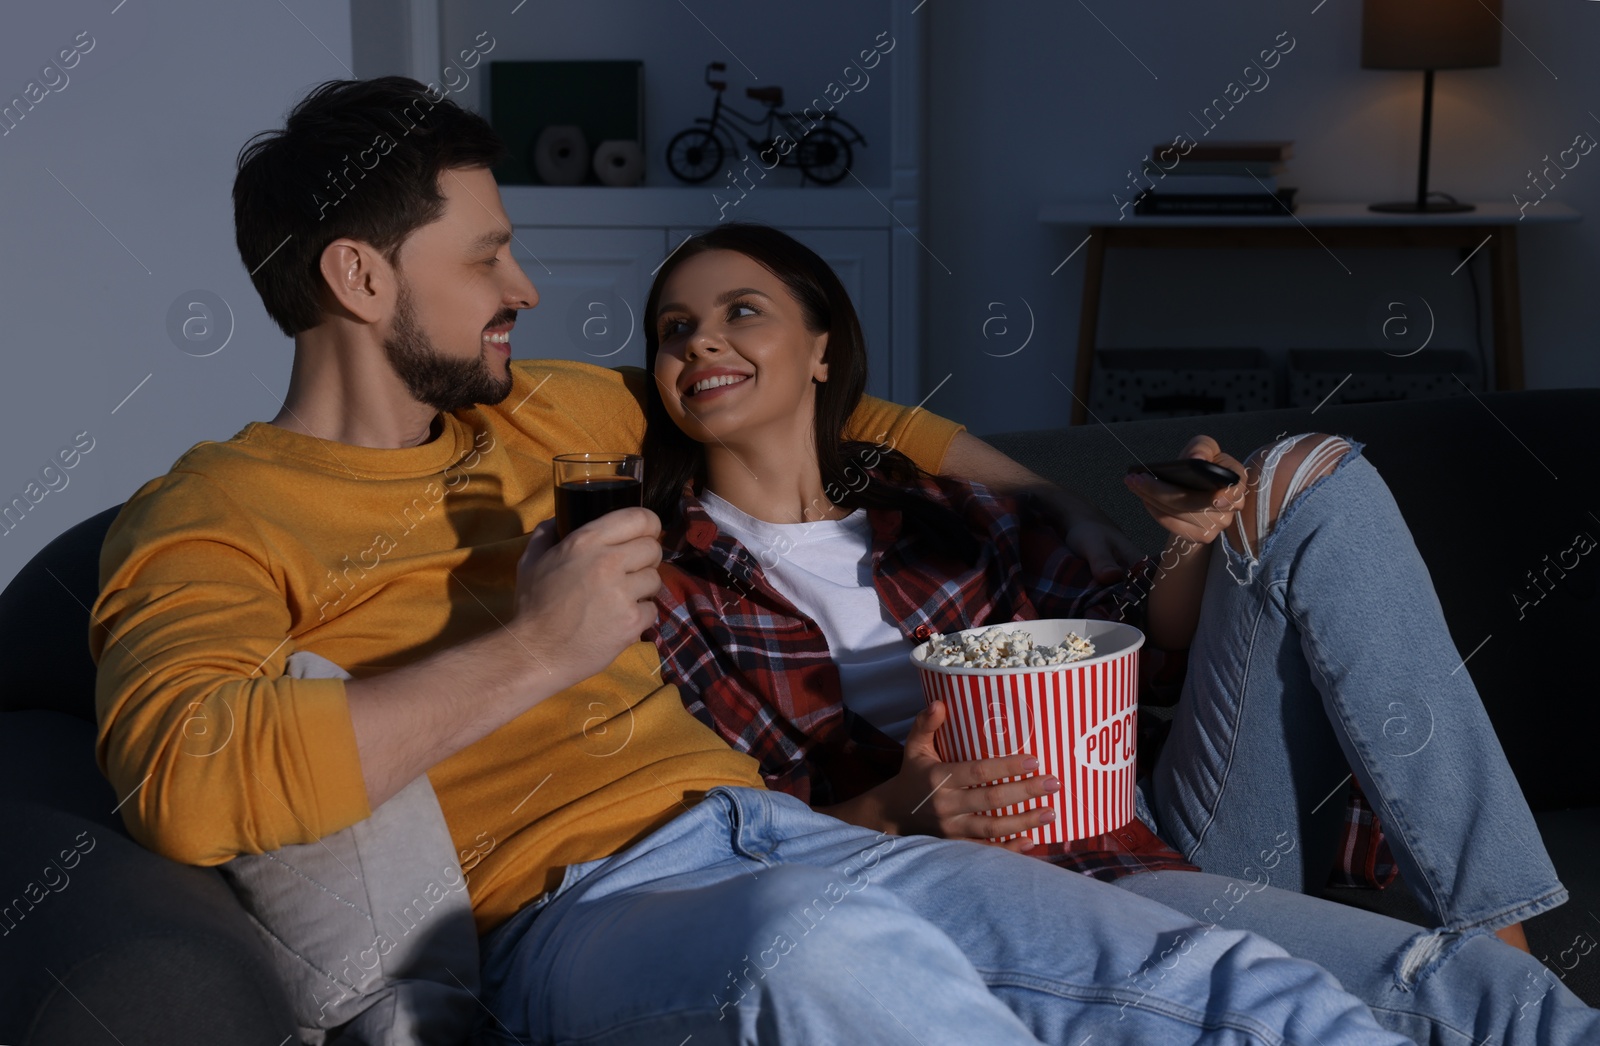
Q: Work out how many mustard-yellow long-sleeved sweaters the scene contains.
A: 1